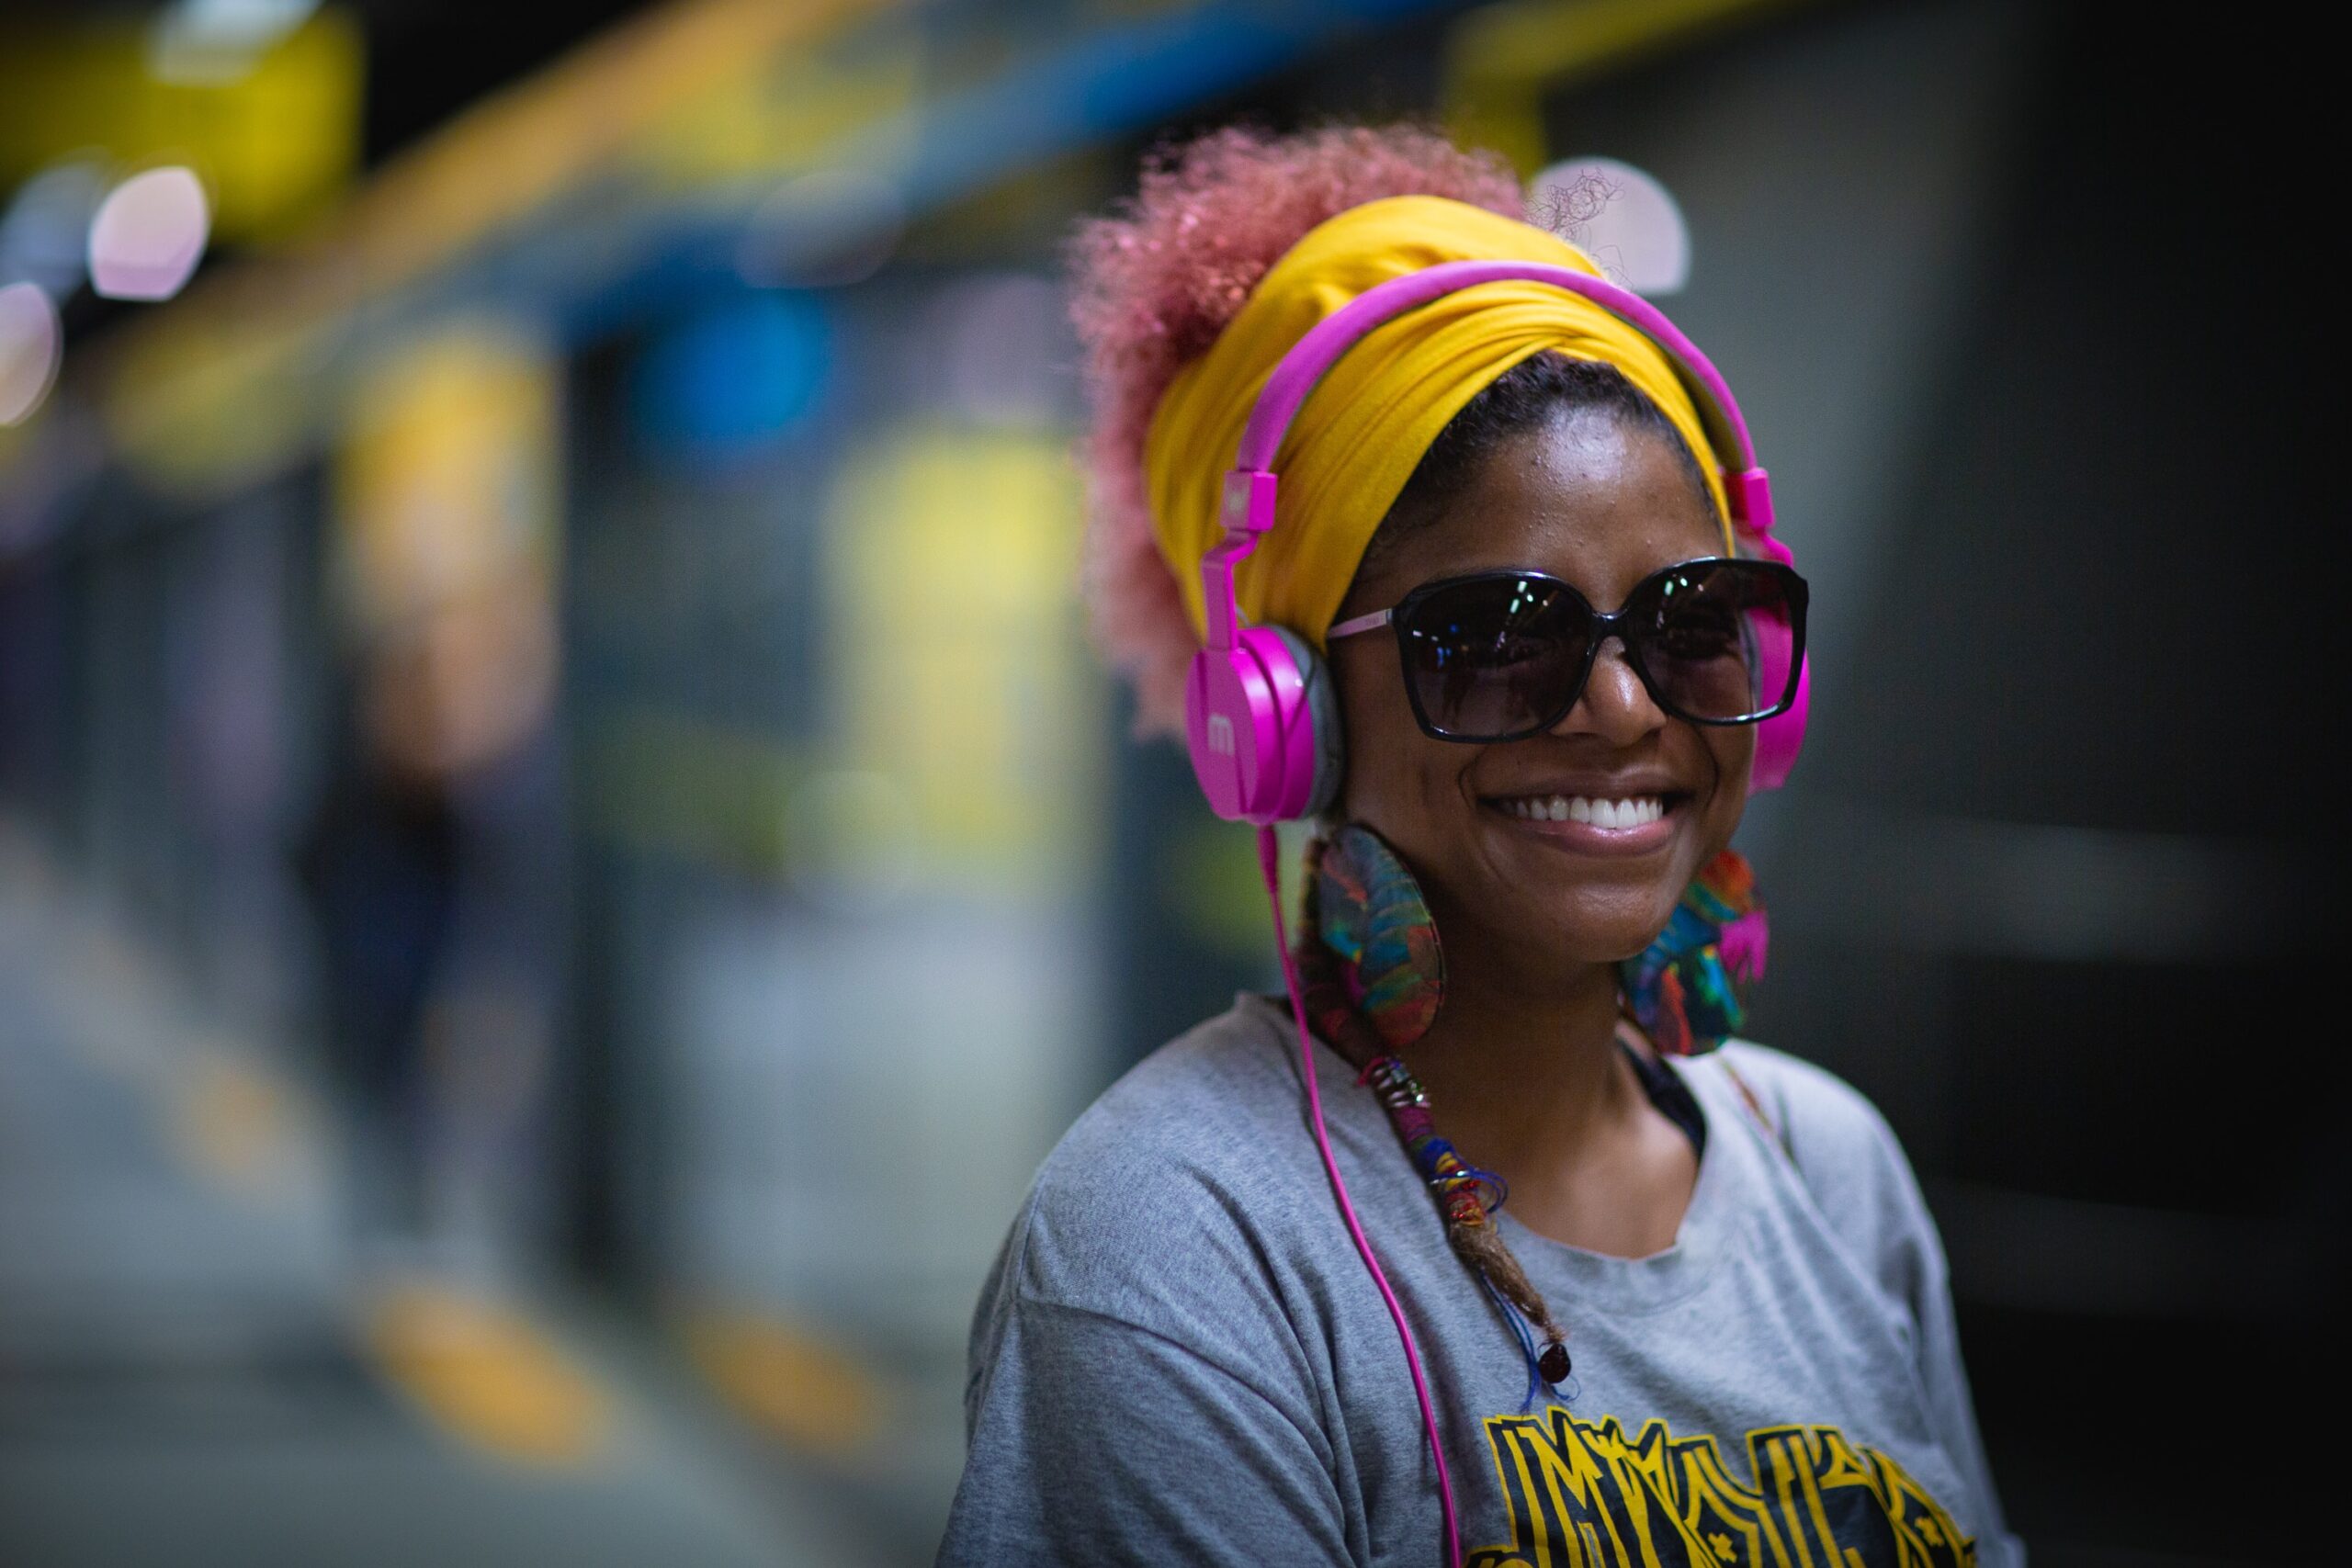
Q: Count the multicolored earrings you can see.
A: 2